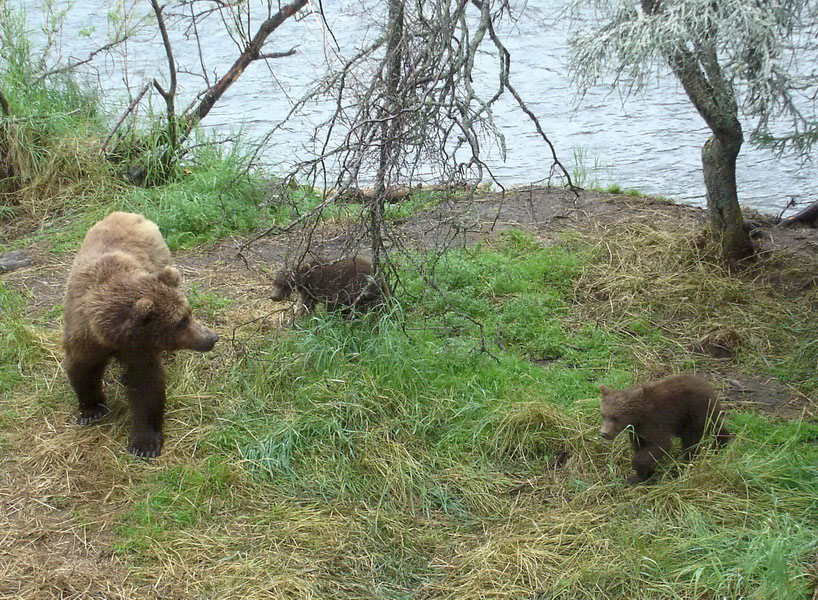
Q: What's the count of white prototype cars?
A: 0